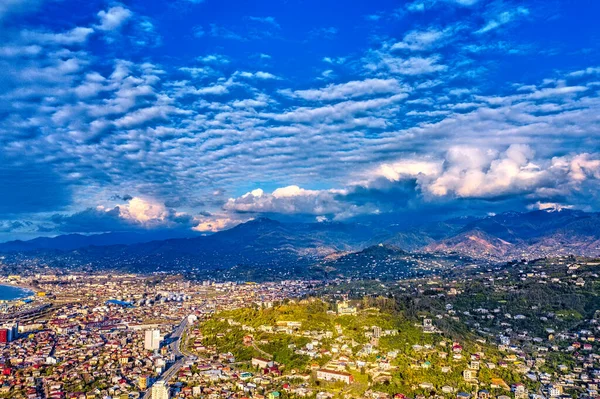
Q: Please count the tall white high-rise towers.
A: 2